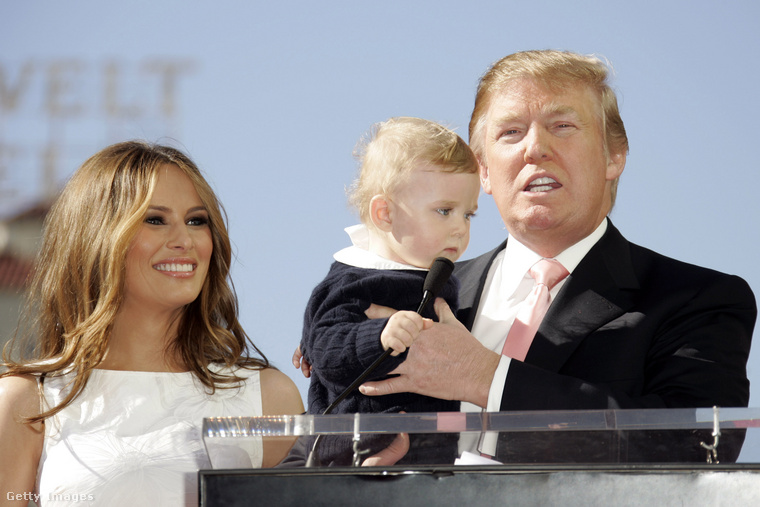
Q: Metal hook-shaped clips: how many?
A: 2